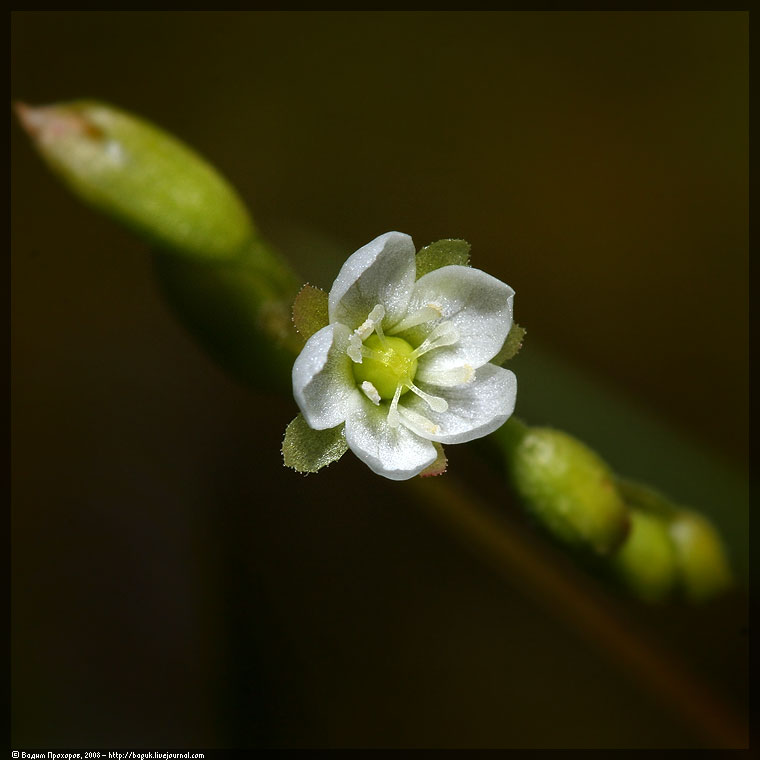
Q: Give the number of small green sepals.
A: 5